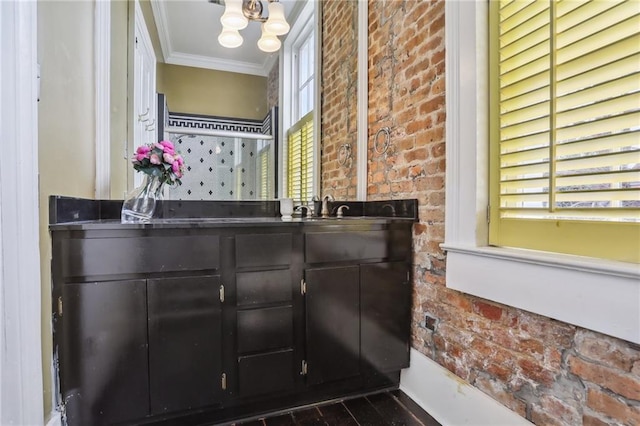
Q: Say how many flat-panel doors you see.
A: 4